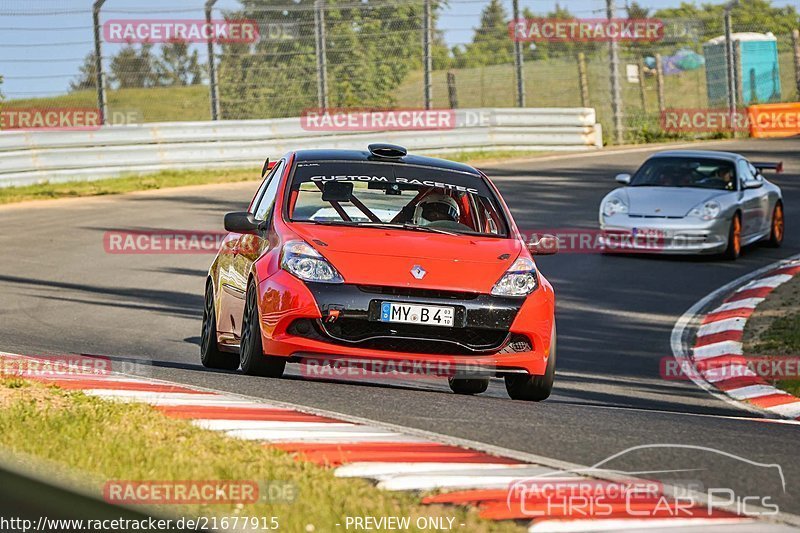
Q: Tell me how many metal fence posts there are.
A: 7